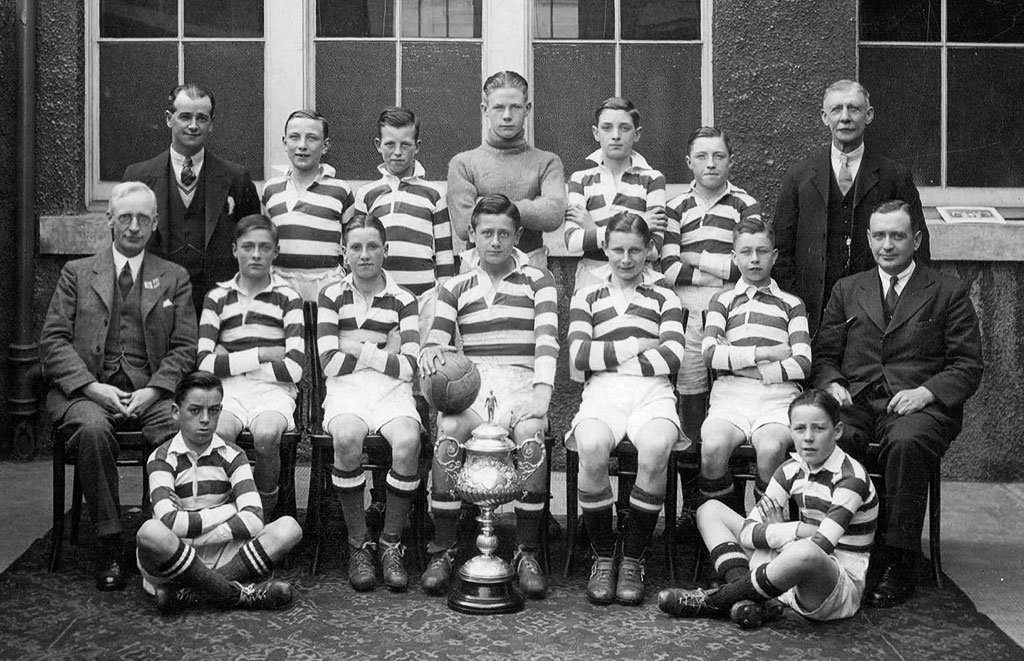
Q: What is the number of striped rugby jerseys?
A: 11